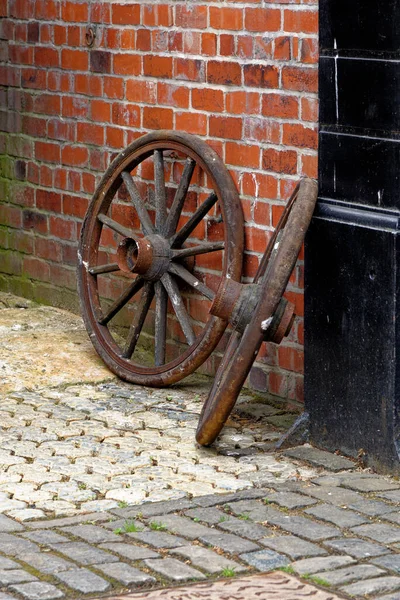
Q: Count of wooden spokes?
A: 12